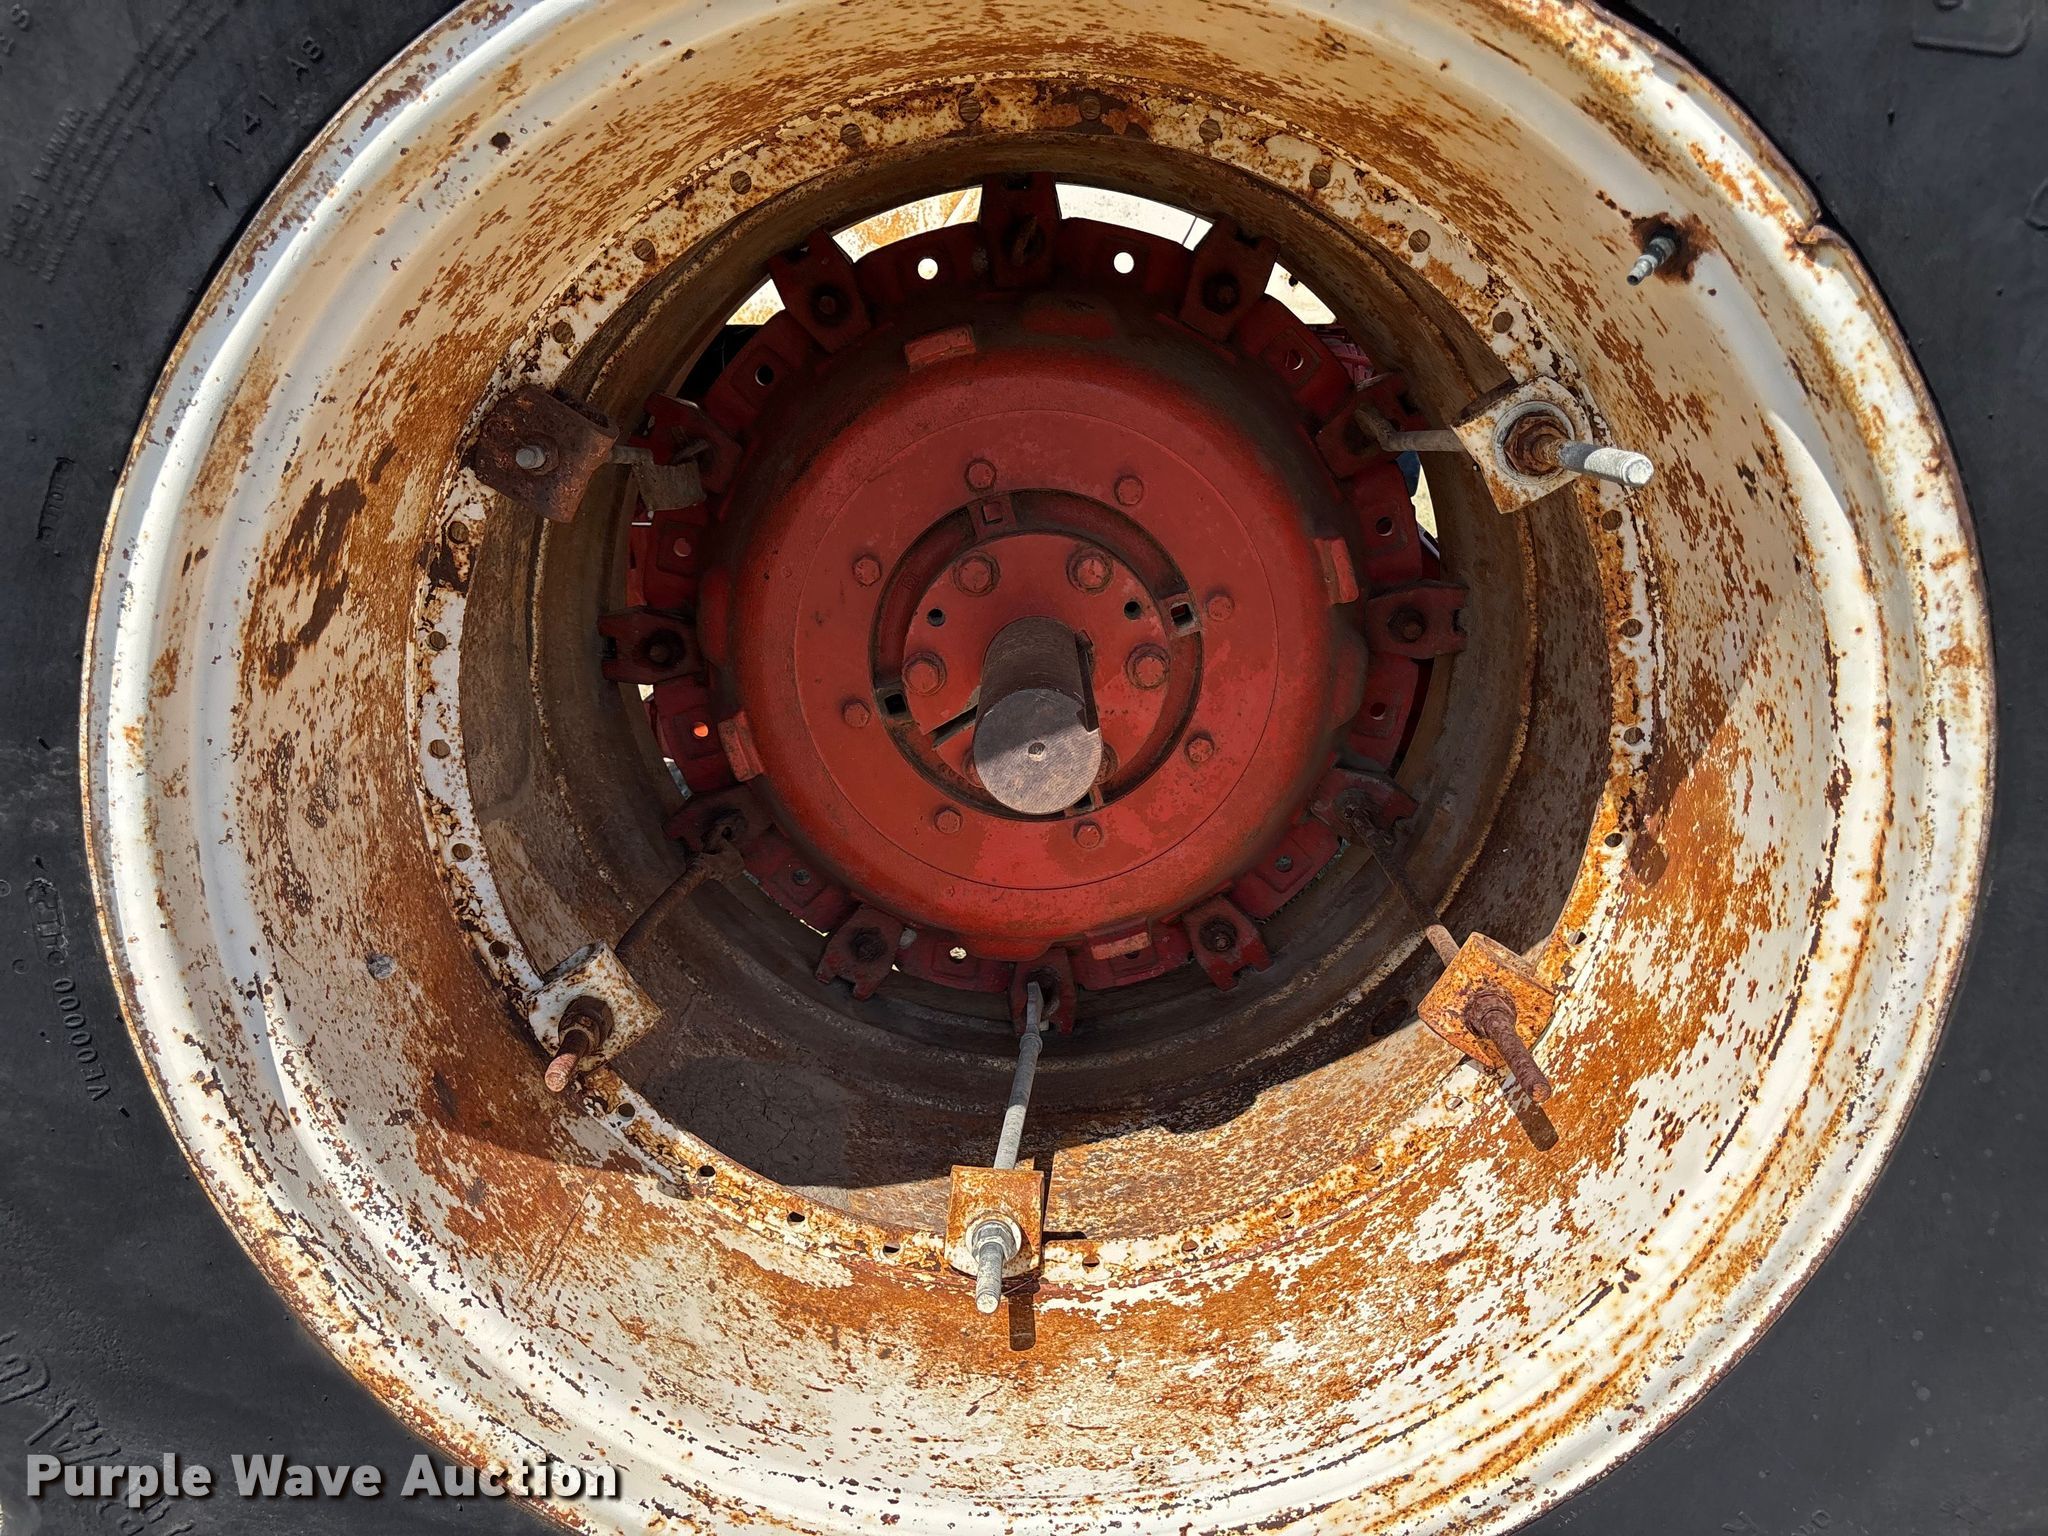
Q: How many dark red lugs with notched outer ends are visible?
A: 12